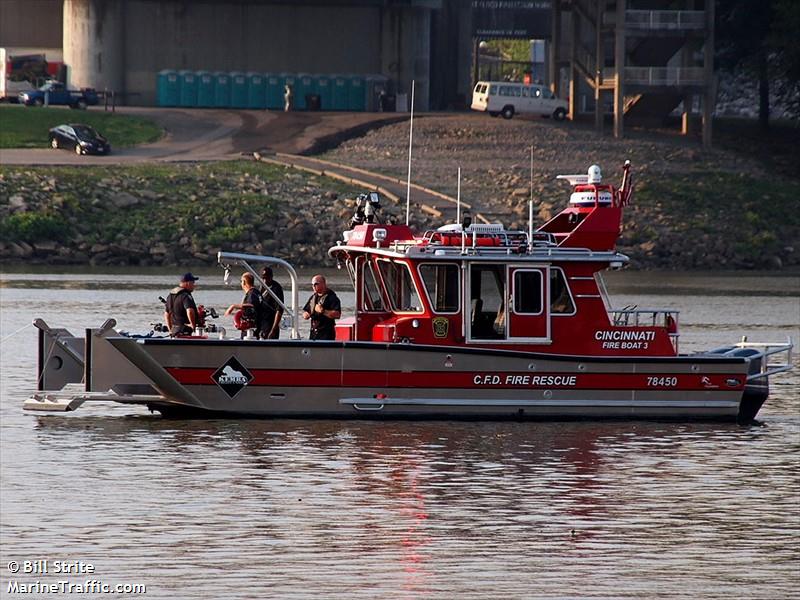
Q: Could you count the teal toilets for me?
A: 12